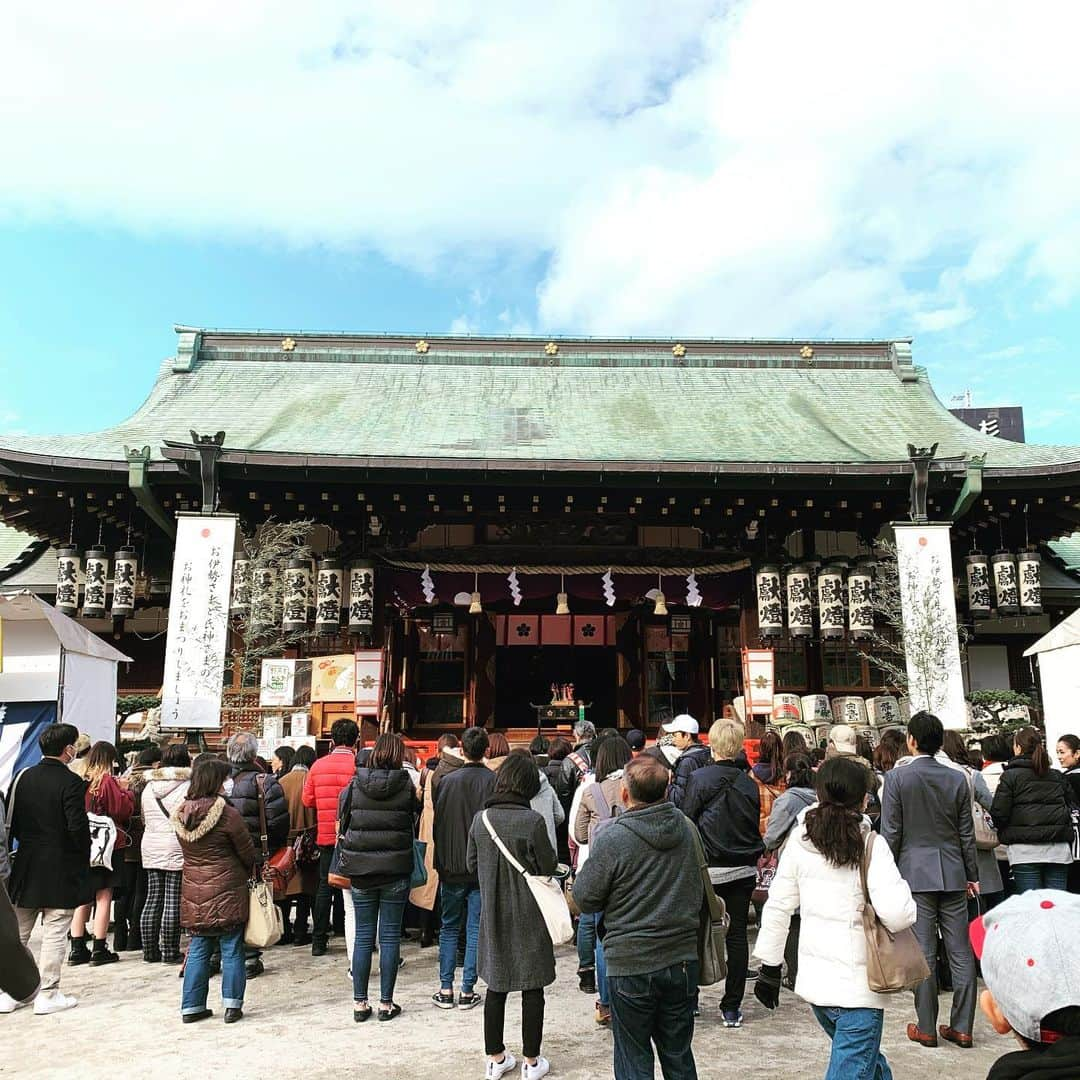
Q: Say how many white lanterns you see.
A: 15